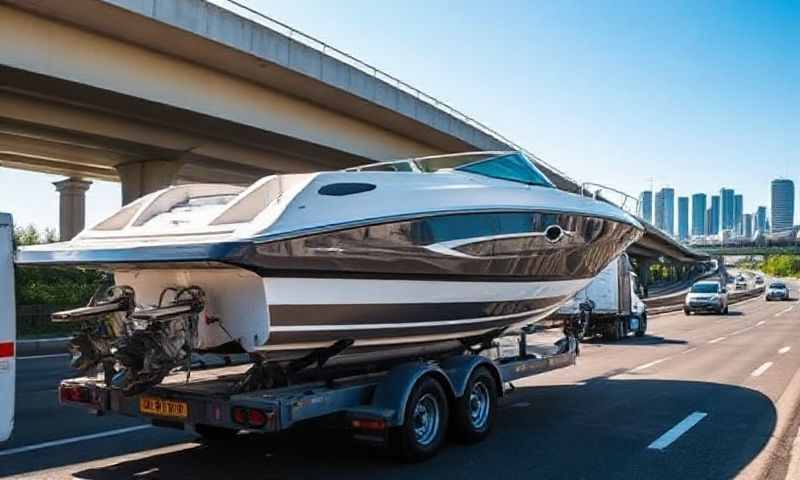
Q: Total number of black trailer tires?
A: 2